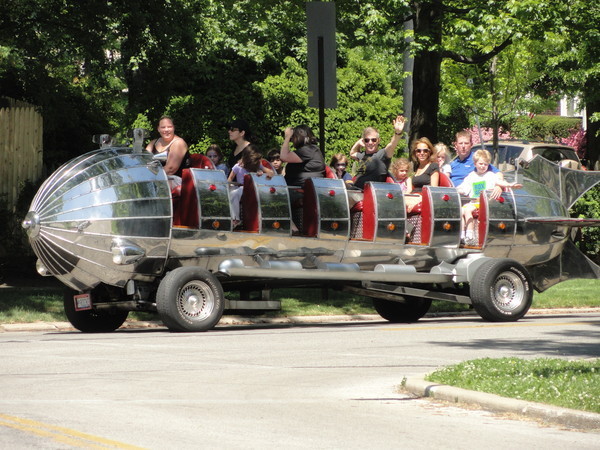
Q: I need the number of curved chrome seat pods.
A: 6